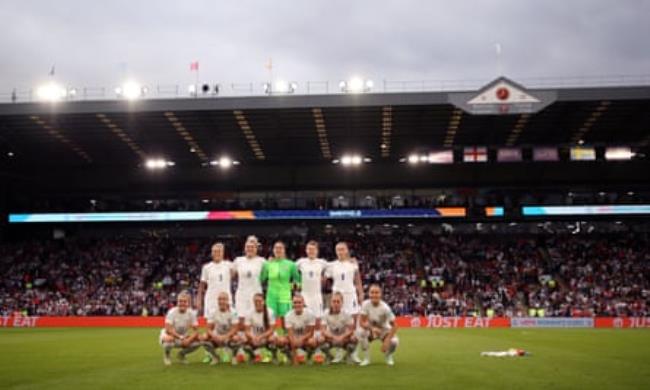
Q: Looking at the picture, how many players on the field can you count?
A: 11